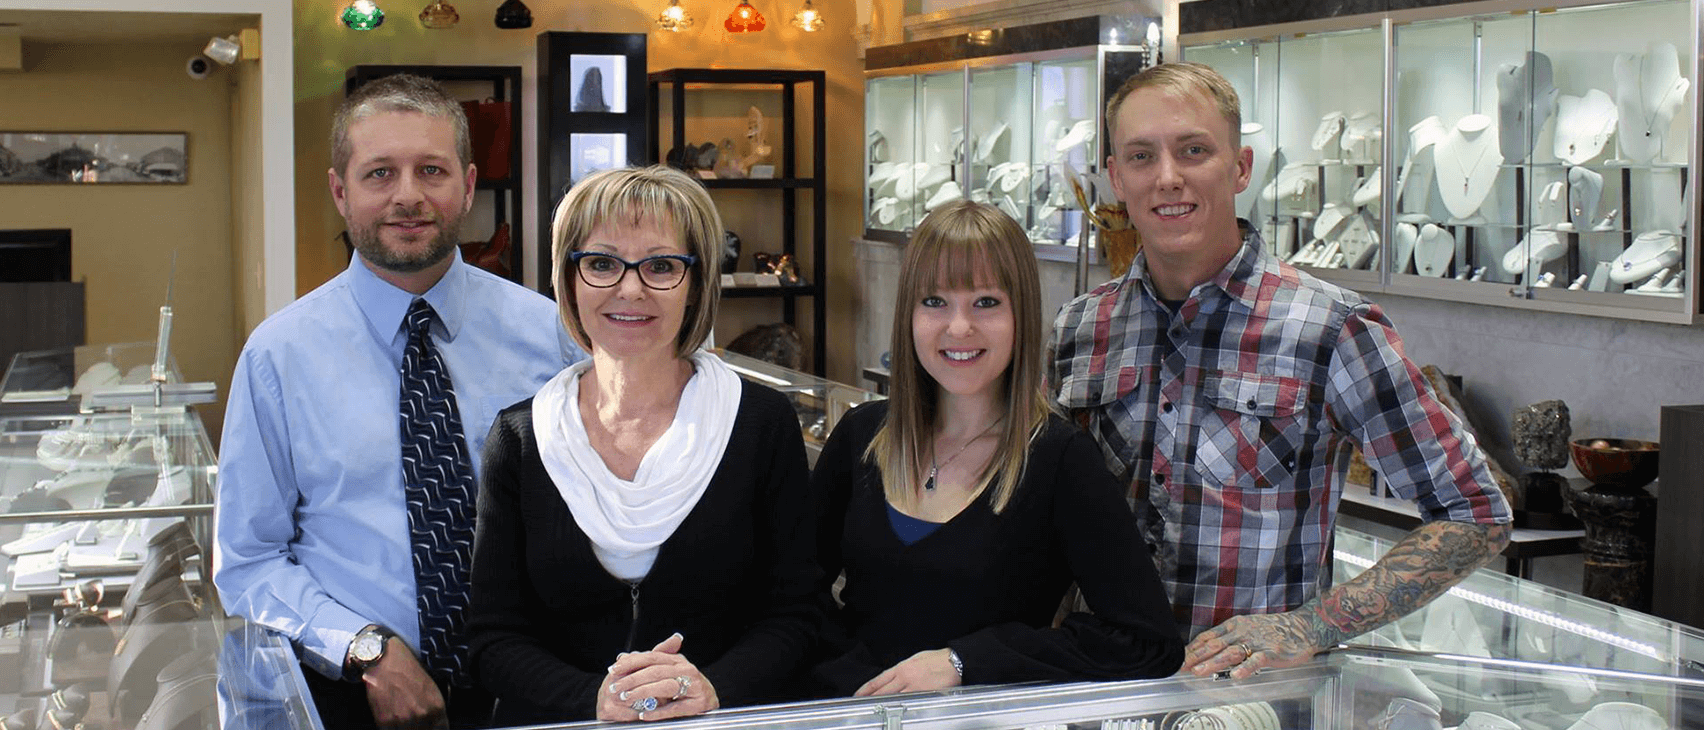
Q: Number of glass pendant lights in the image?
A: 6